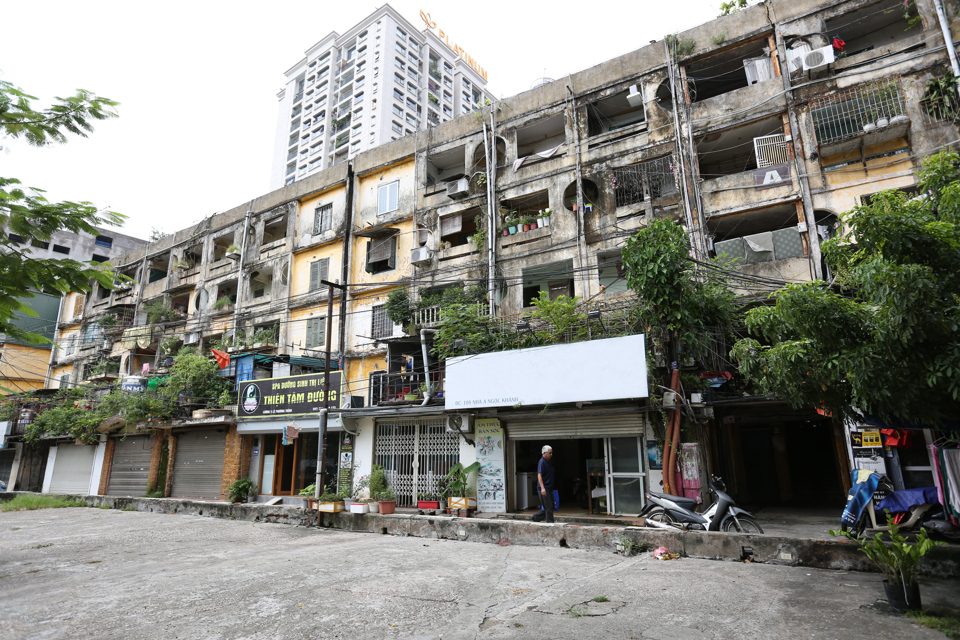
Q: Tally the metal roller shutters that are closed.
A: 3